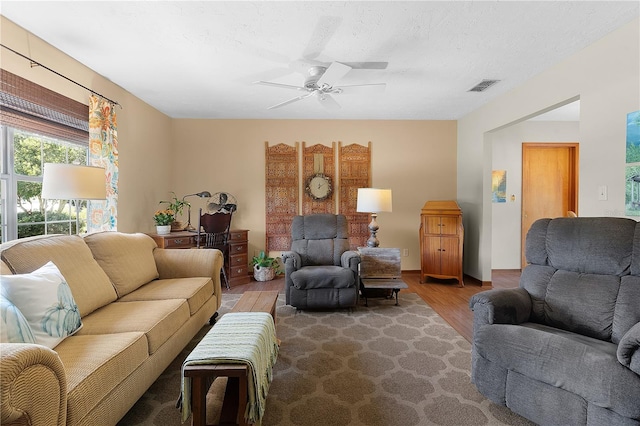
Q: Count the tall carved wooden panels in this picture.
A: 3